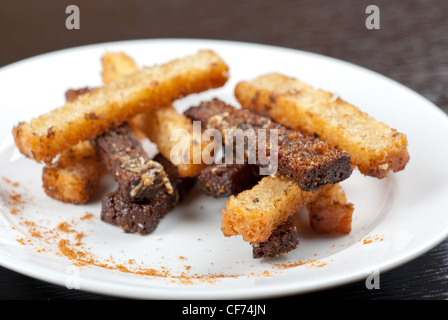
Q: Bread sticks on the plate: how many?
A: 11